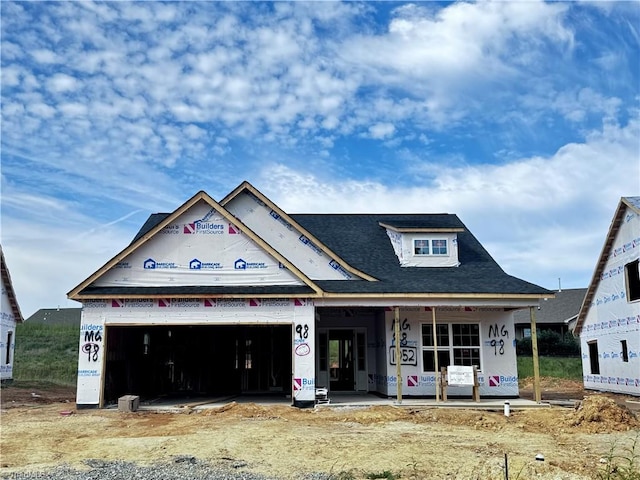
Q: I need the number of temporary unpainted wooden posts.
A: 3